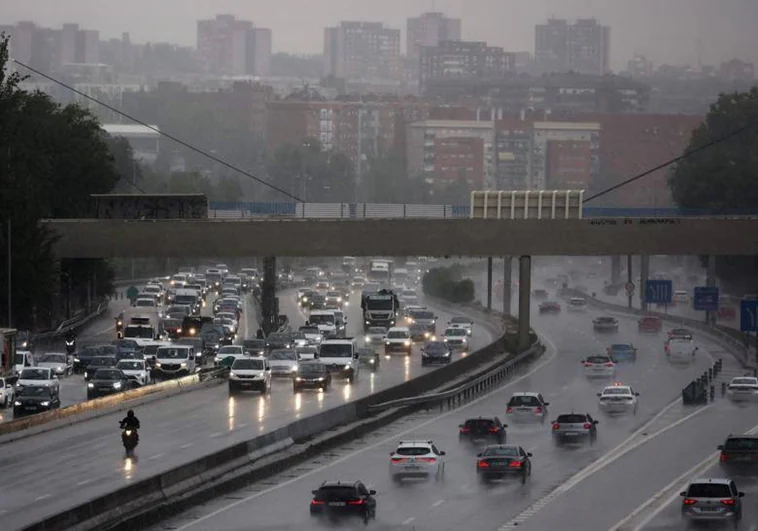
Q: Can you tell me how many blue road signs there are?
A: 3